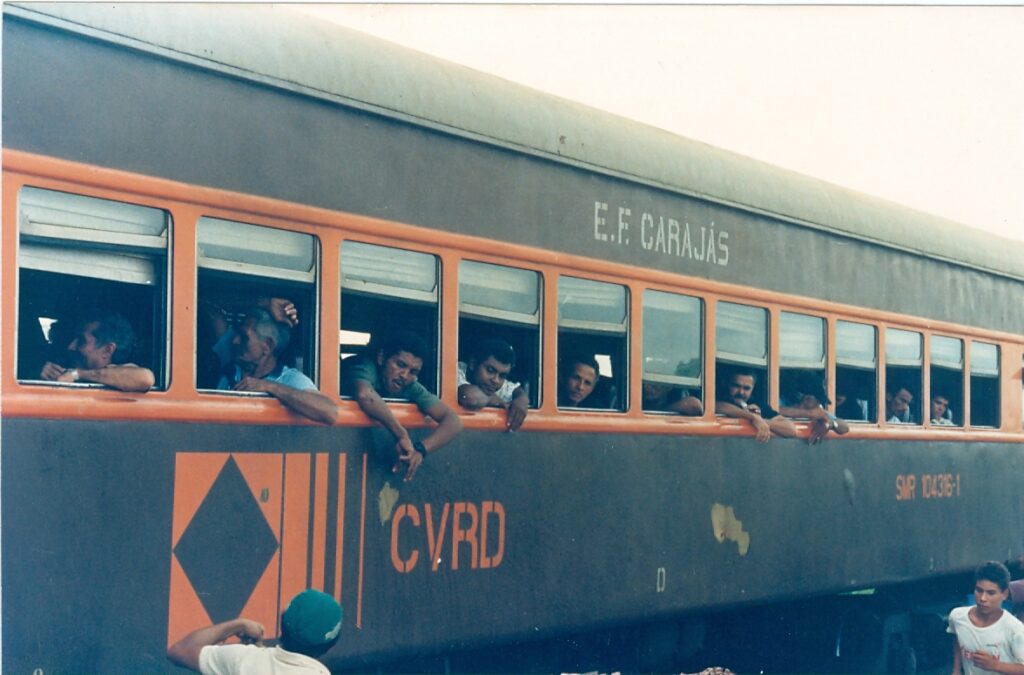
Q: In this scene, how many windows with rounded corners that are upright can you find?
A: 12